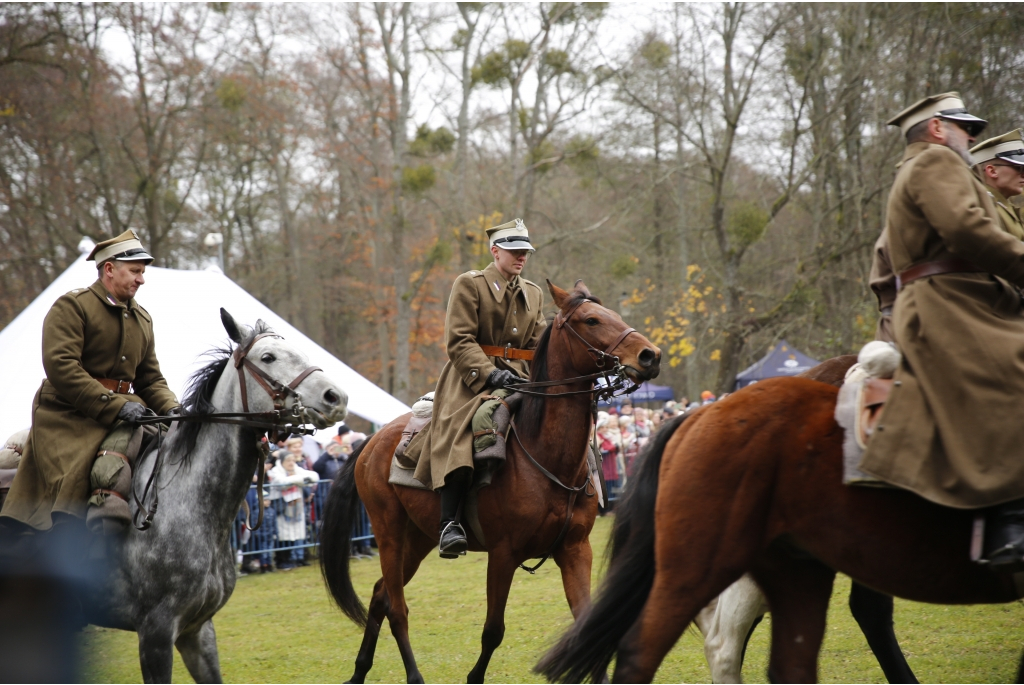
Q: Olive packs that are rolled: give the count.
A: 2